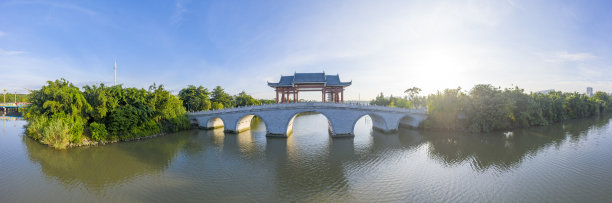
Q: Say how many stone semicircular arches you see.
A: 5